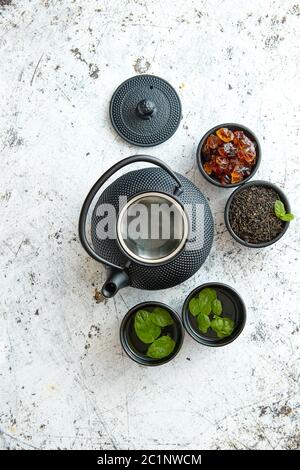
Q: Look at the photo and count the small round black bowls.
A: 4